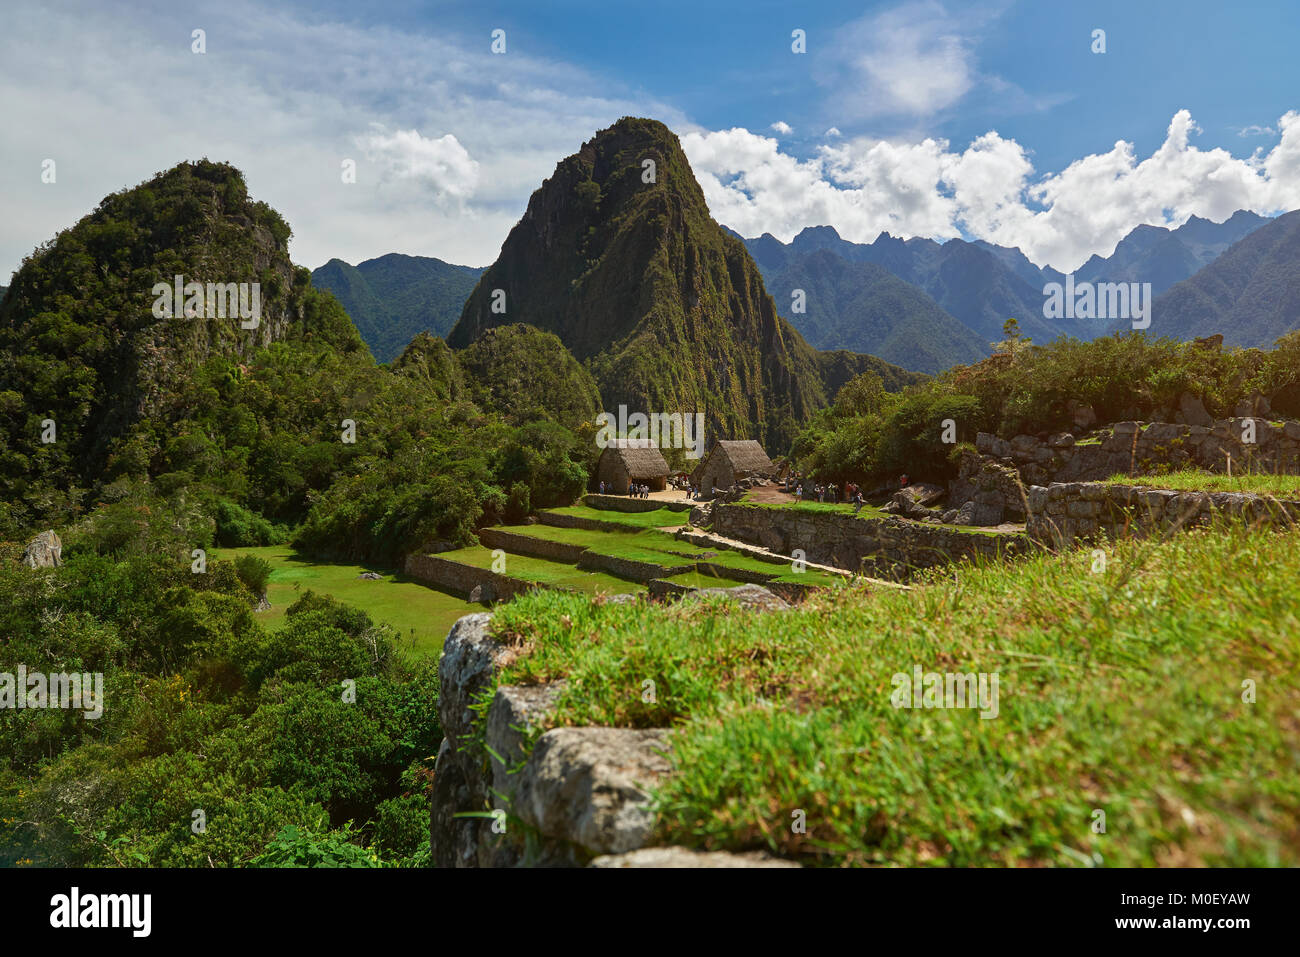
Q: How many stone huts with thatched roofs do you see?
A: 2